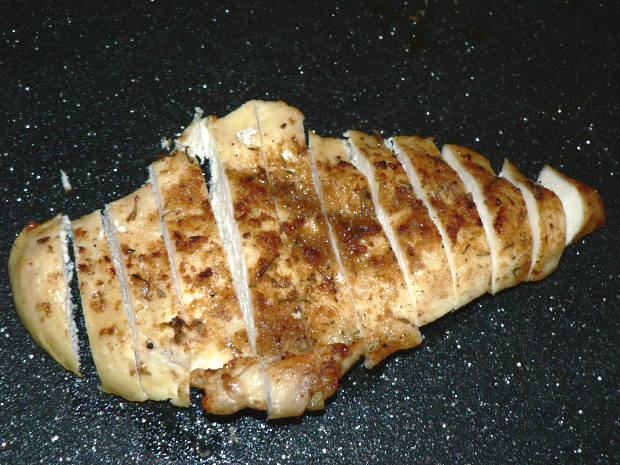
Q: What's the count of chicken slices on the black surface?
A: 12